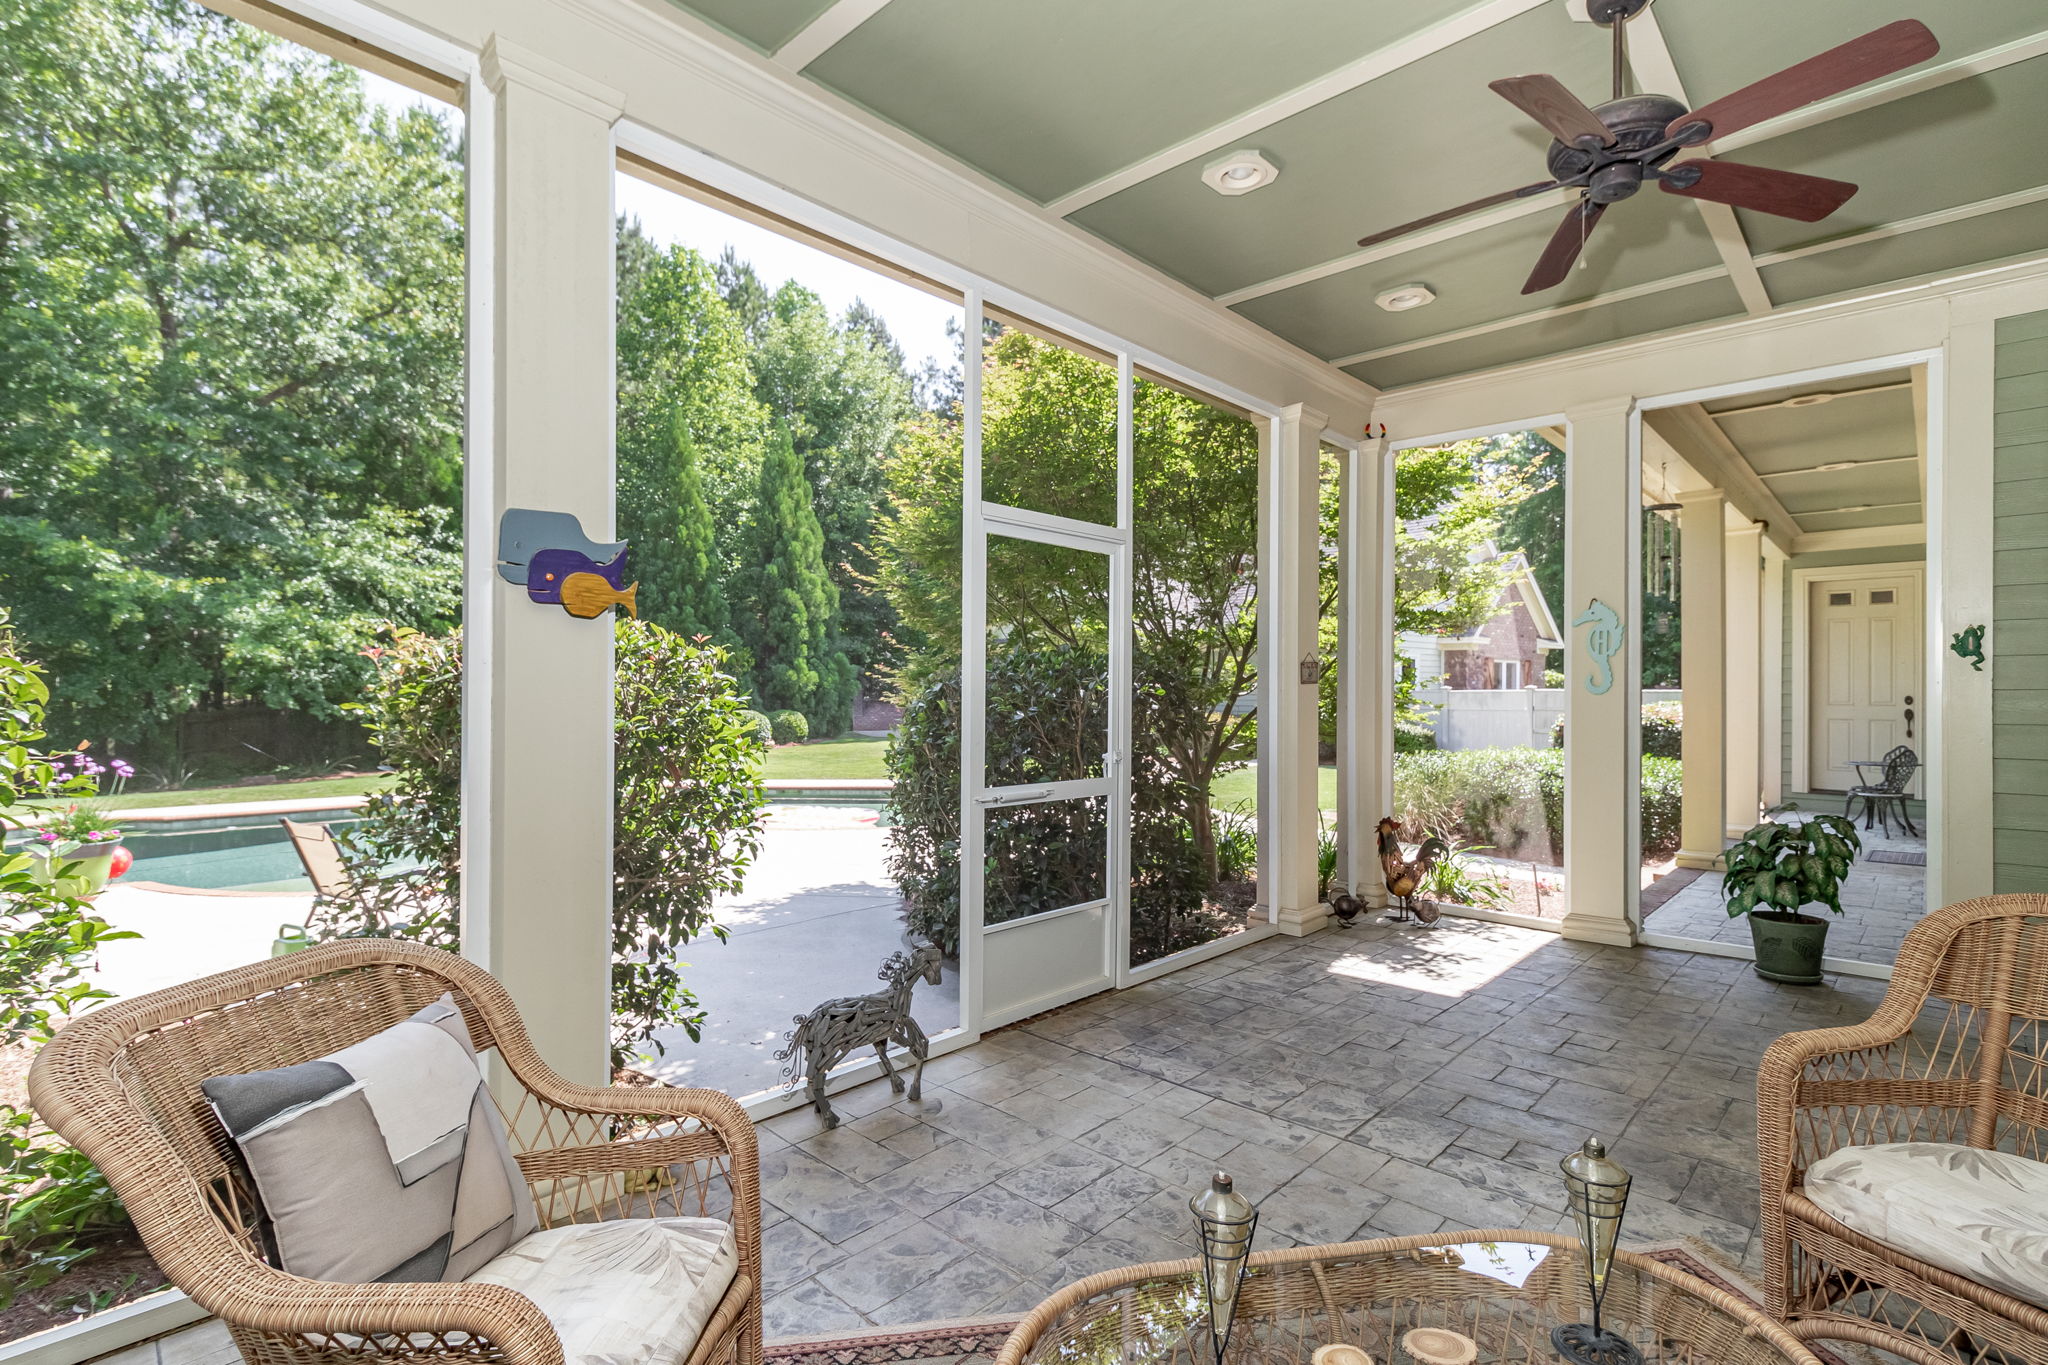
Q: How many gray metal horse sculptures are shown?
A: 1